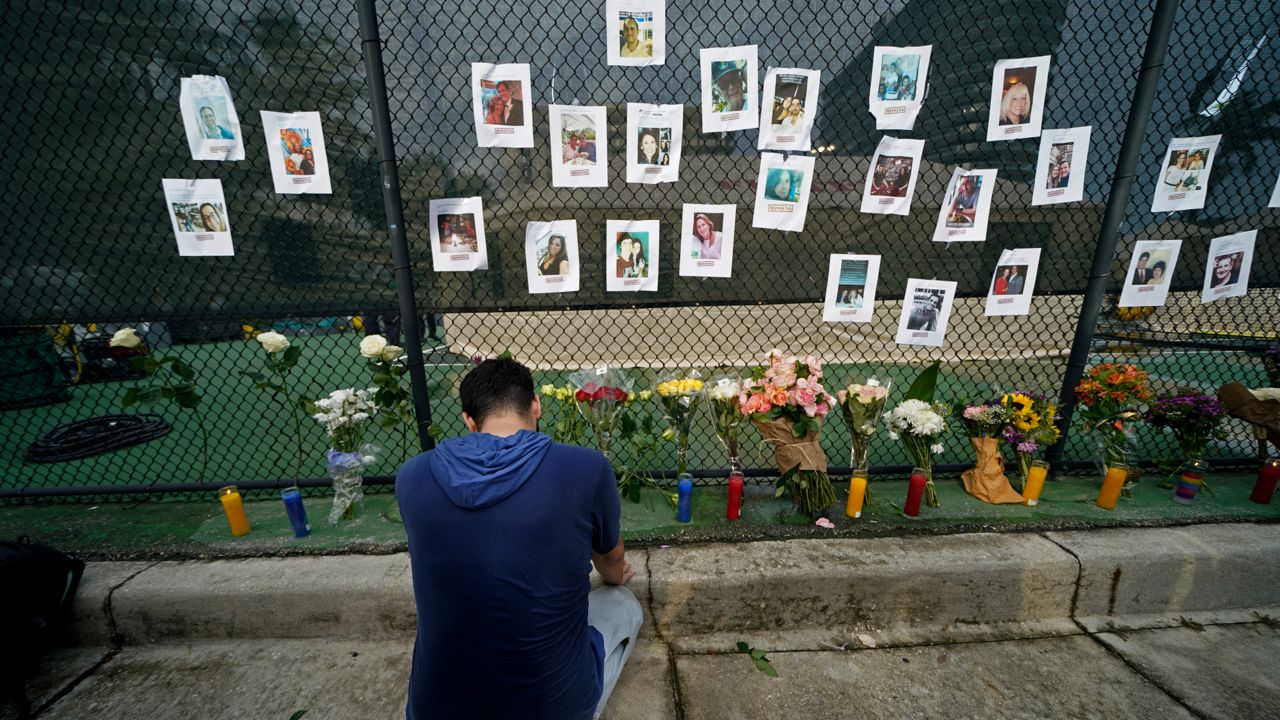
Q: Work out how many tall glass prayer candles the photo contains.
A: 10